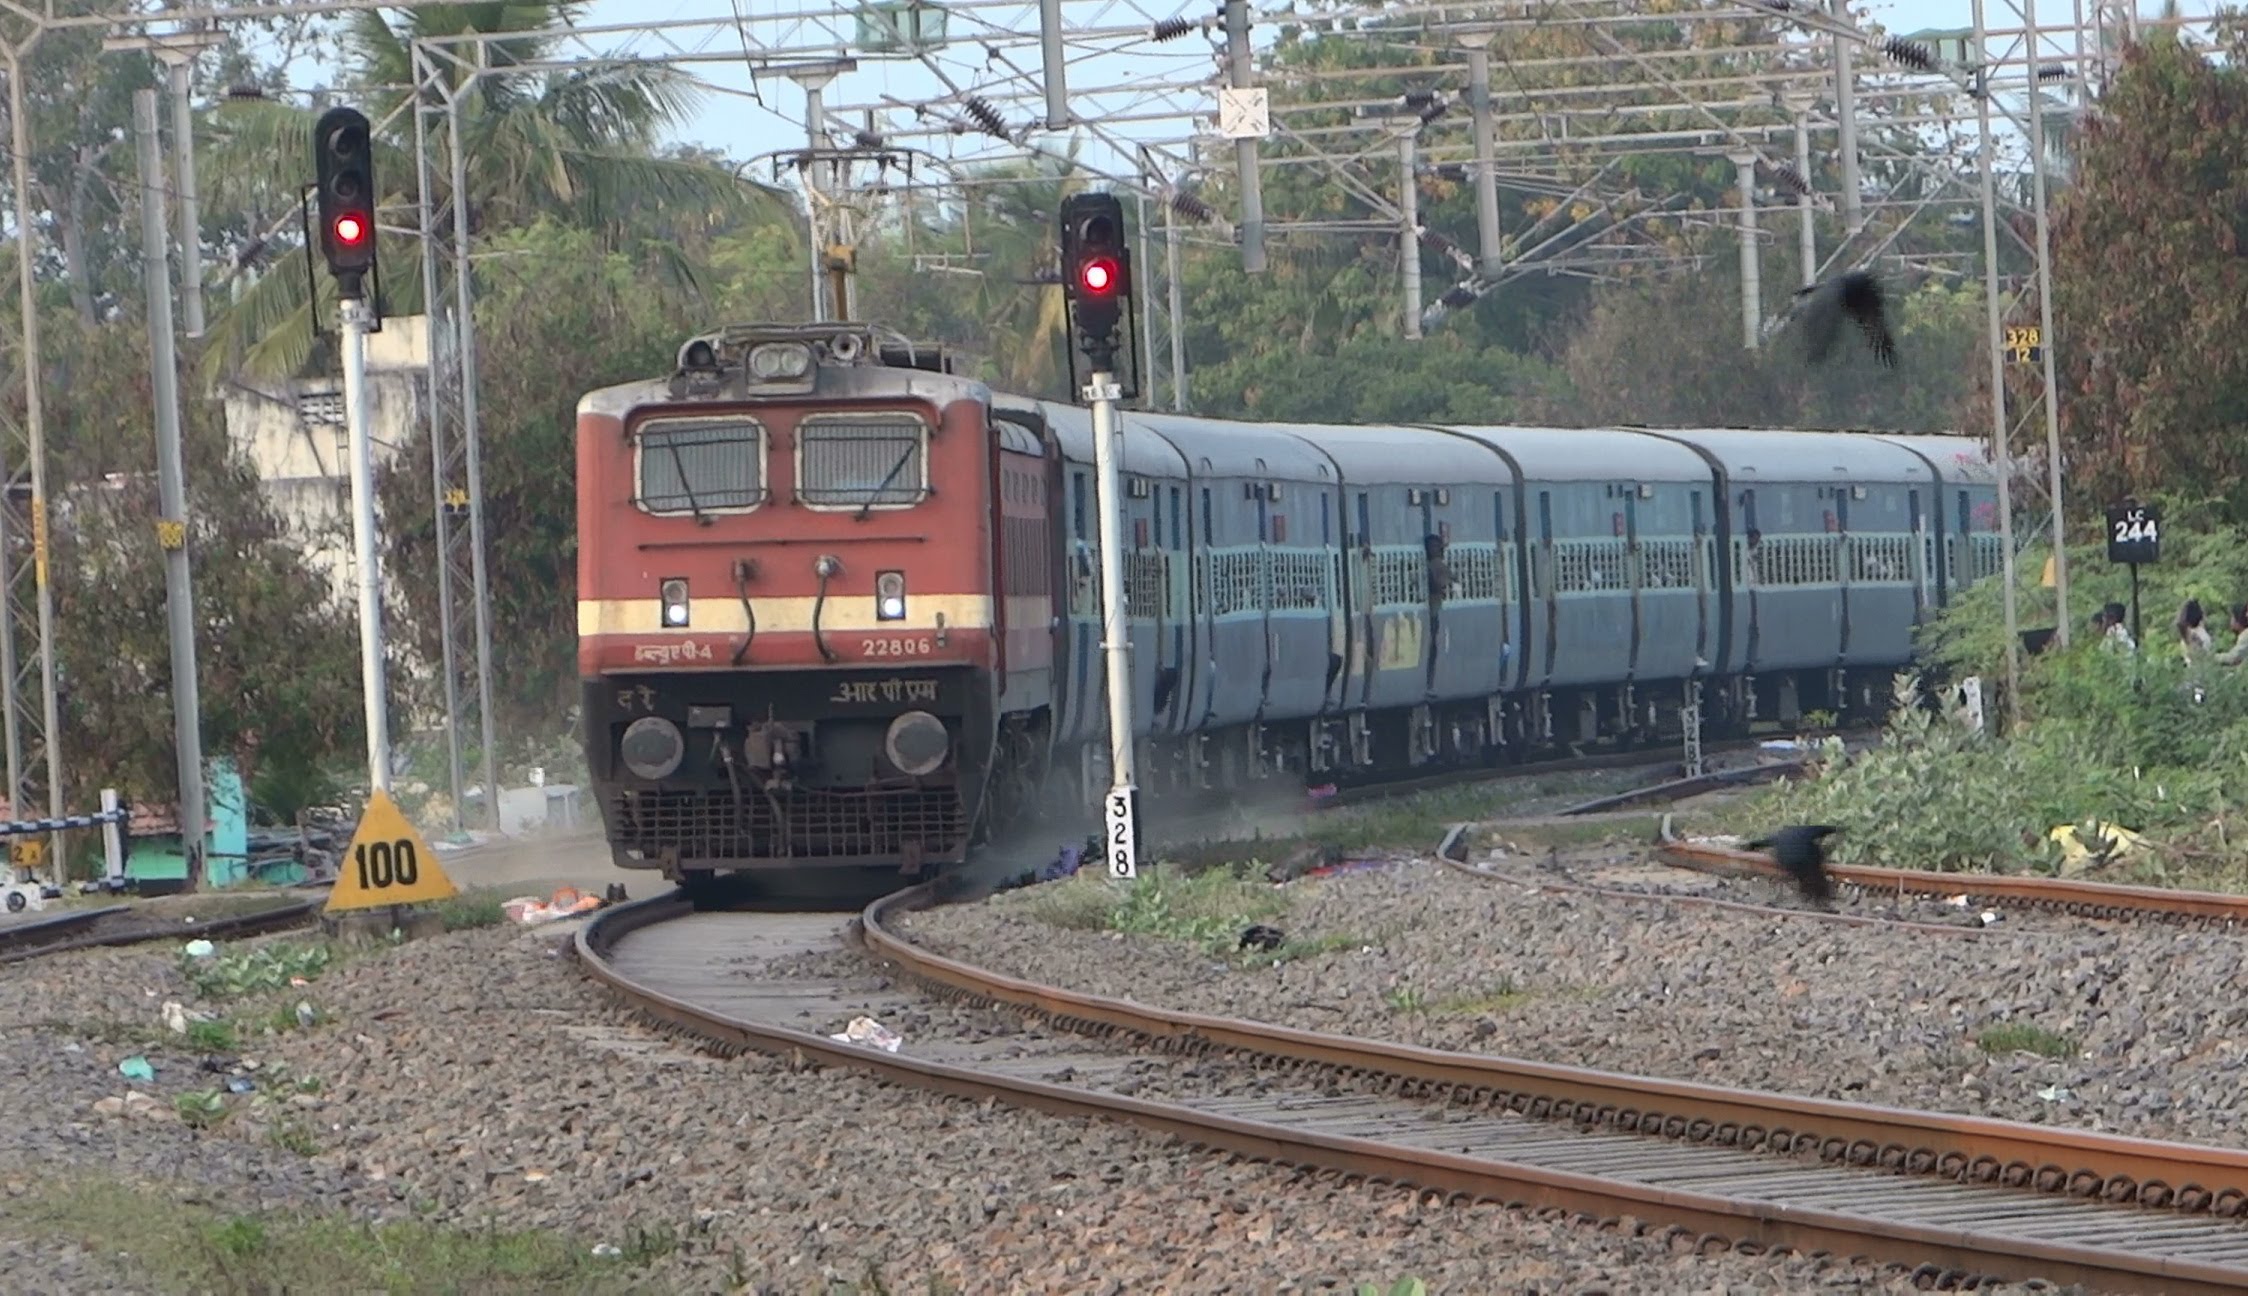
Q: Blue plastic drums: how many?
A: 0